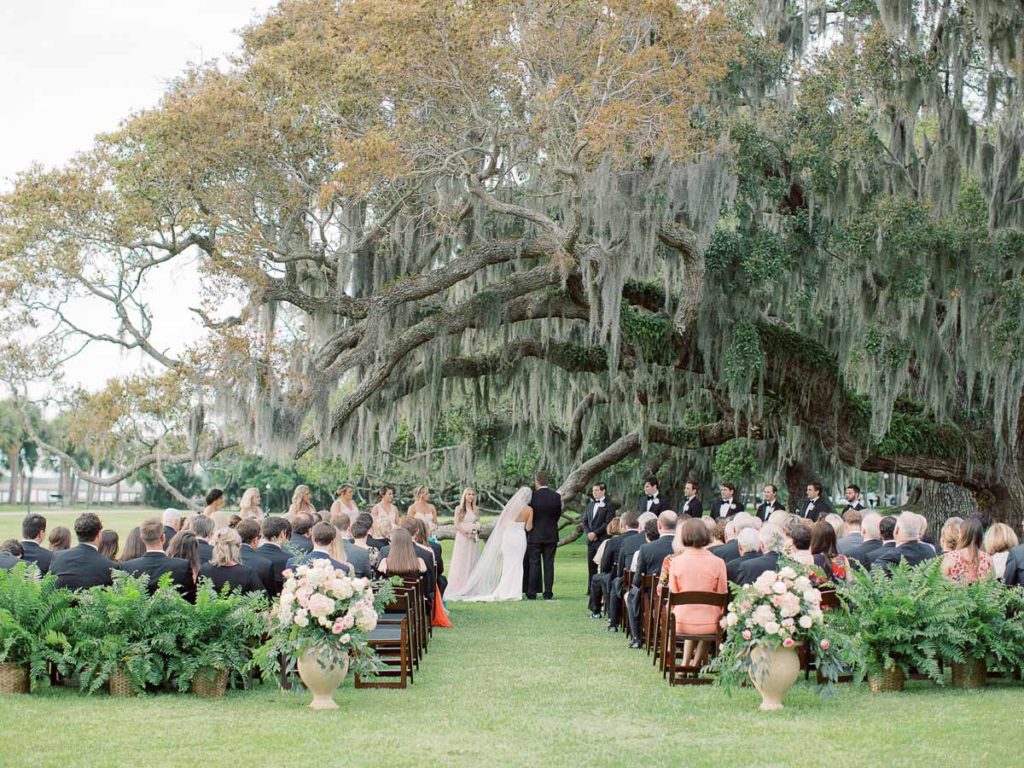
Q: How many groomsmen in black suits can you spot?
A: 7